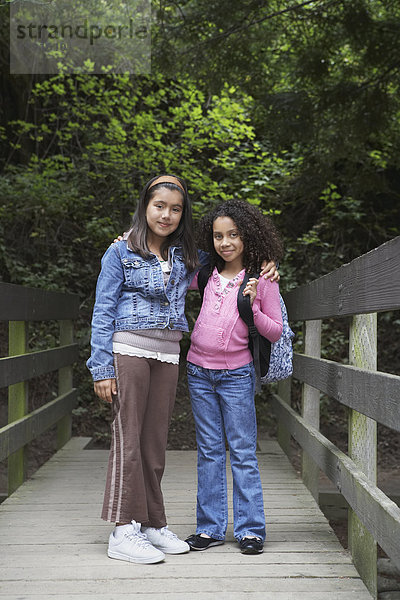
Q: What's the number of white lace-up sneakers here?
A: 2